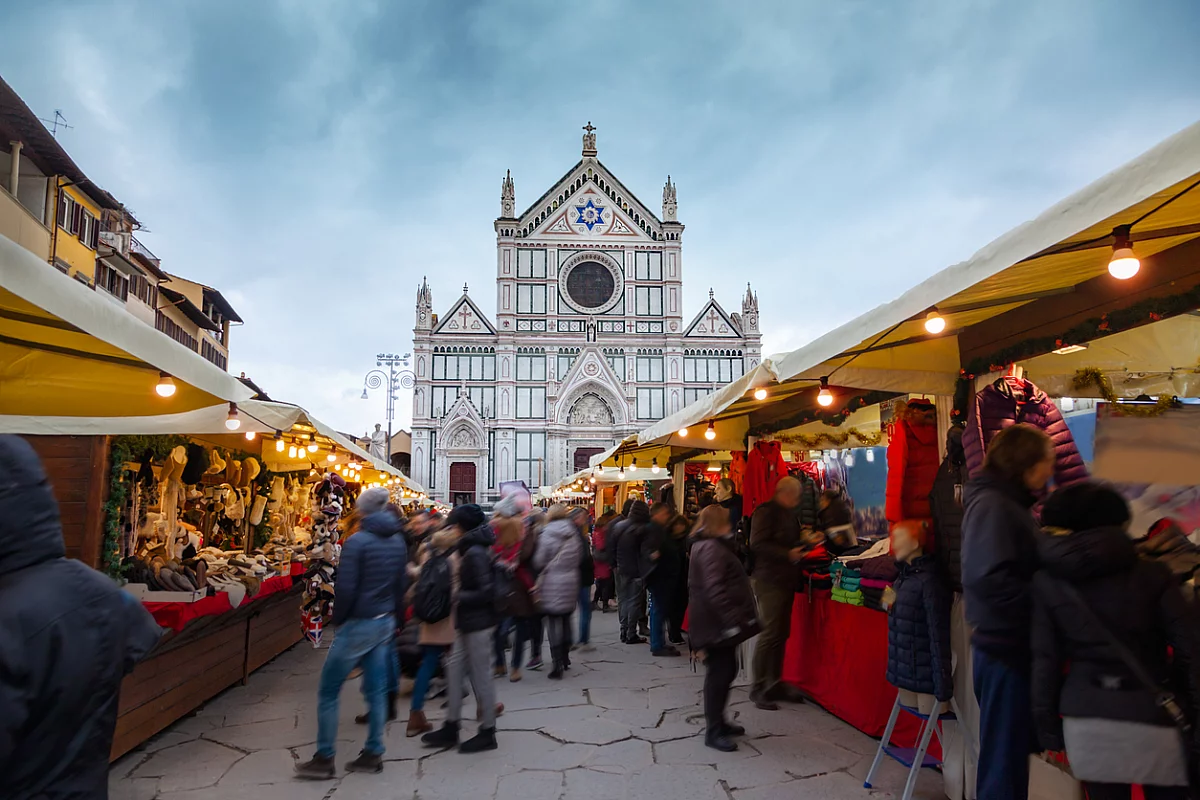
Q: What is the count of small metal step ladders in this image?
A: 1